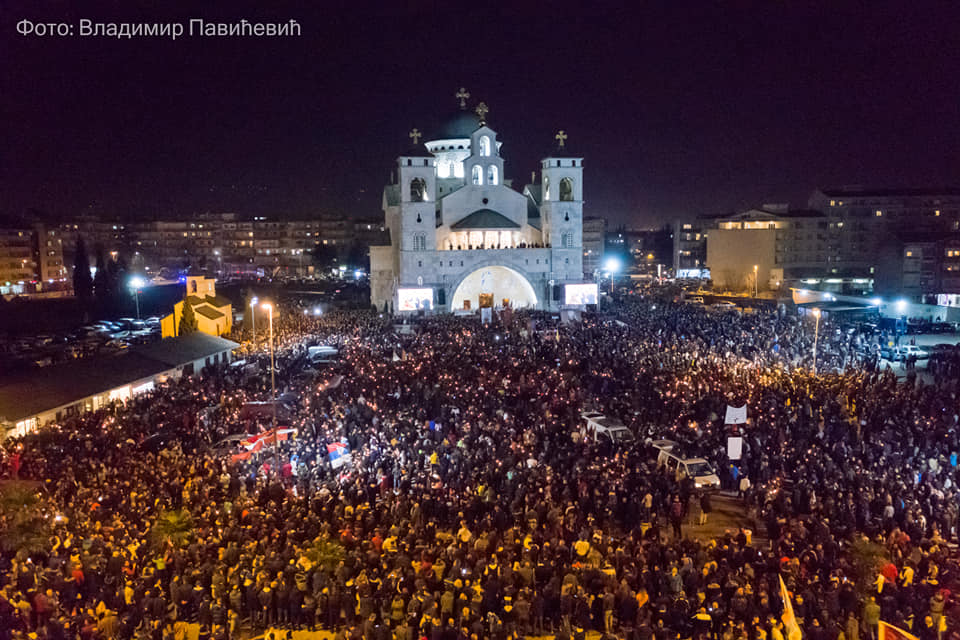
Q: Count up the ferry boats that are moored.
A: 0